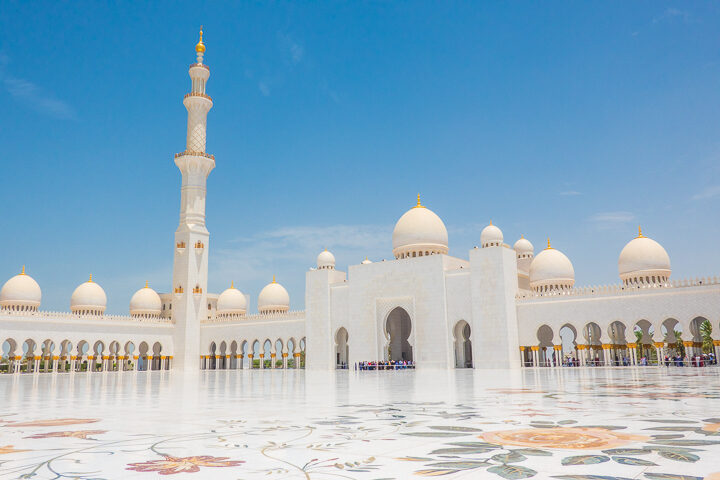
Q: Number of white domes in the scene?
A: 12